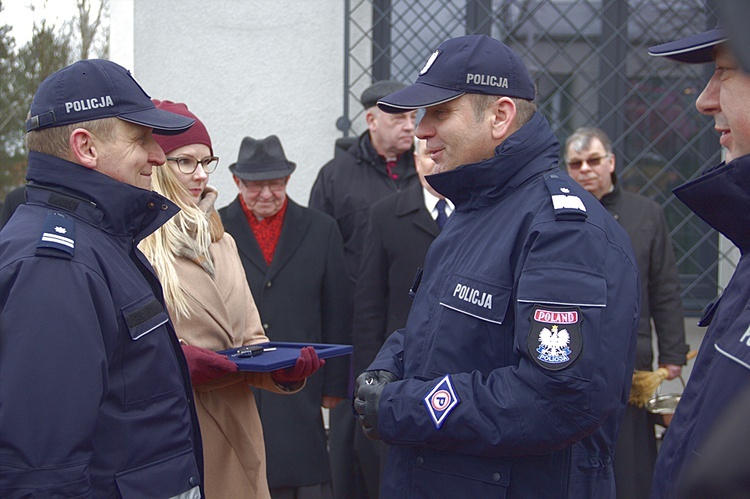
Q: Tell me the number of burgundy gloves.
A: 2